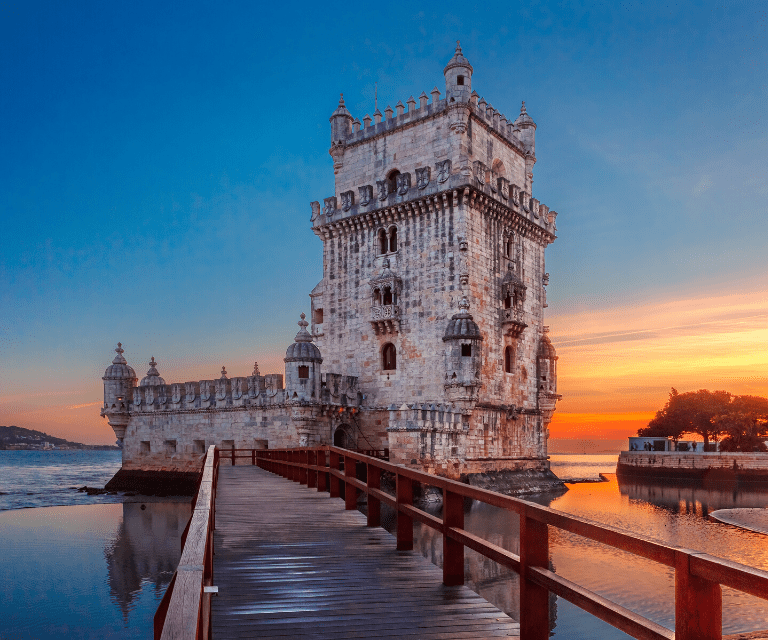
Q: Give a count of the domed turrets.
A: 8